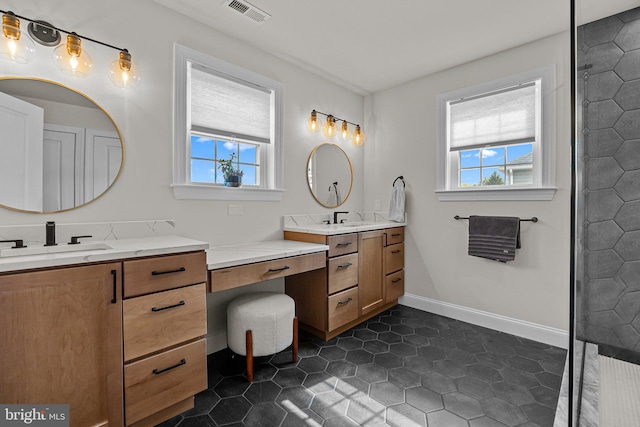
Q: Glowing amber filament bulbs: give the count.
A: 7